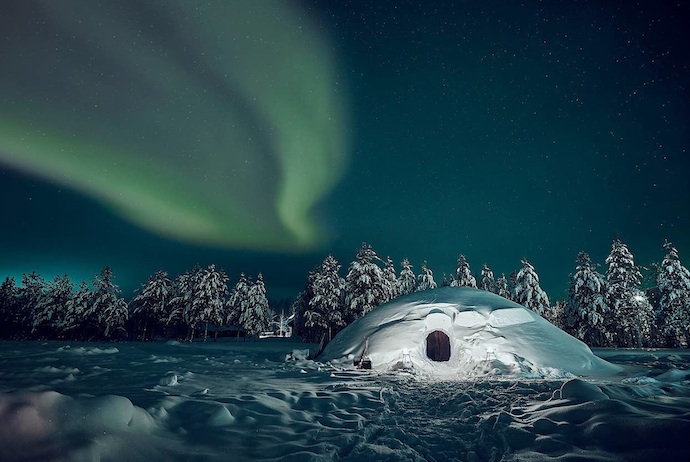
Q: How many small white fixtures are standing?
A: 2